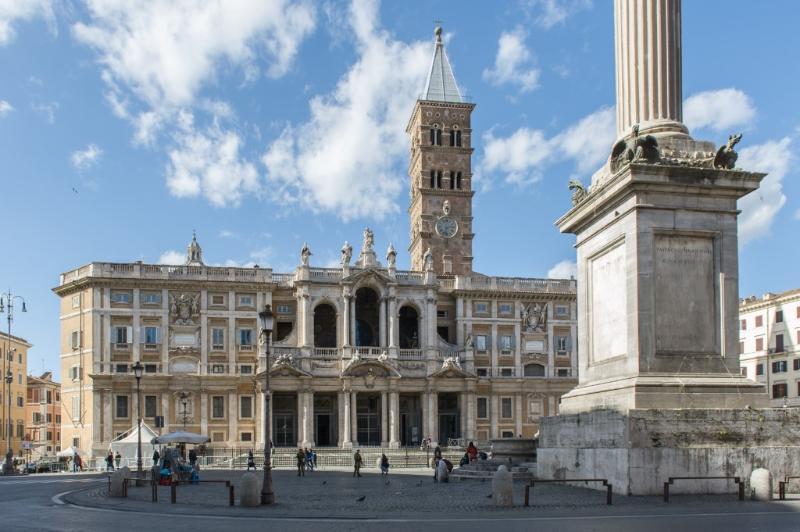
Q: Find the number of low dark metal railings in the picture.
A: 5